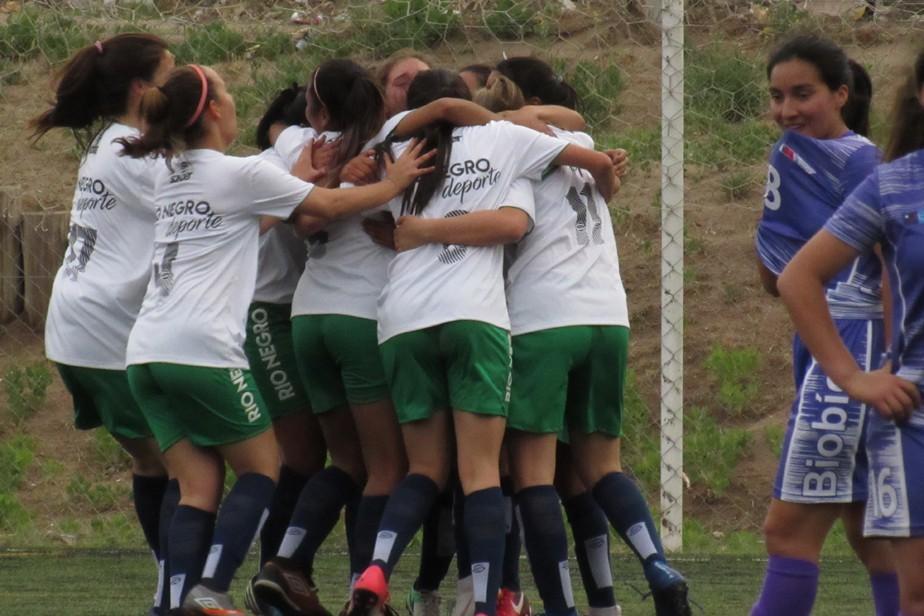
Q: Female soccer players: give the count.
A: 11